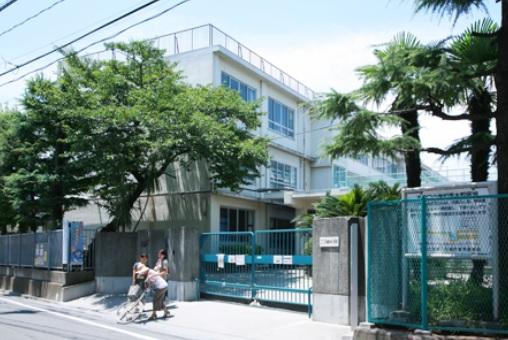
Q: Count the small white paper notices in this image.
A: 5